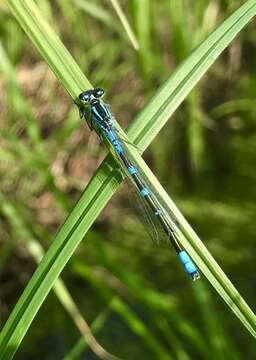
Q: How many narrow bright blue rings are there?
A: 2